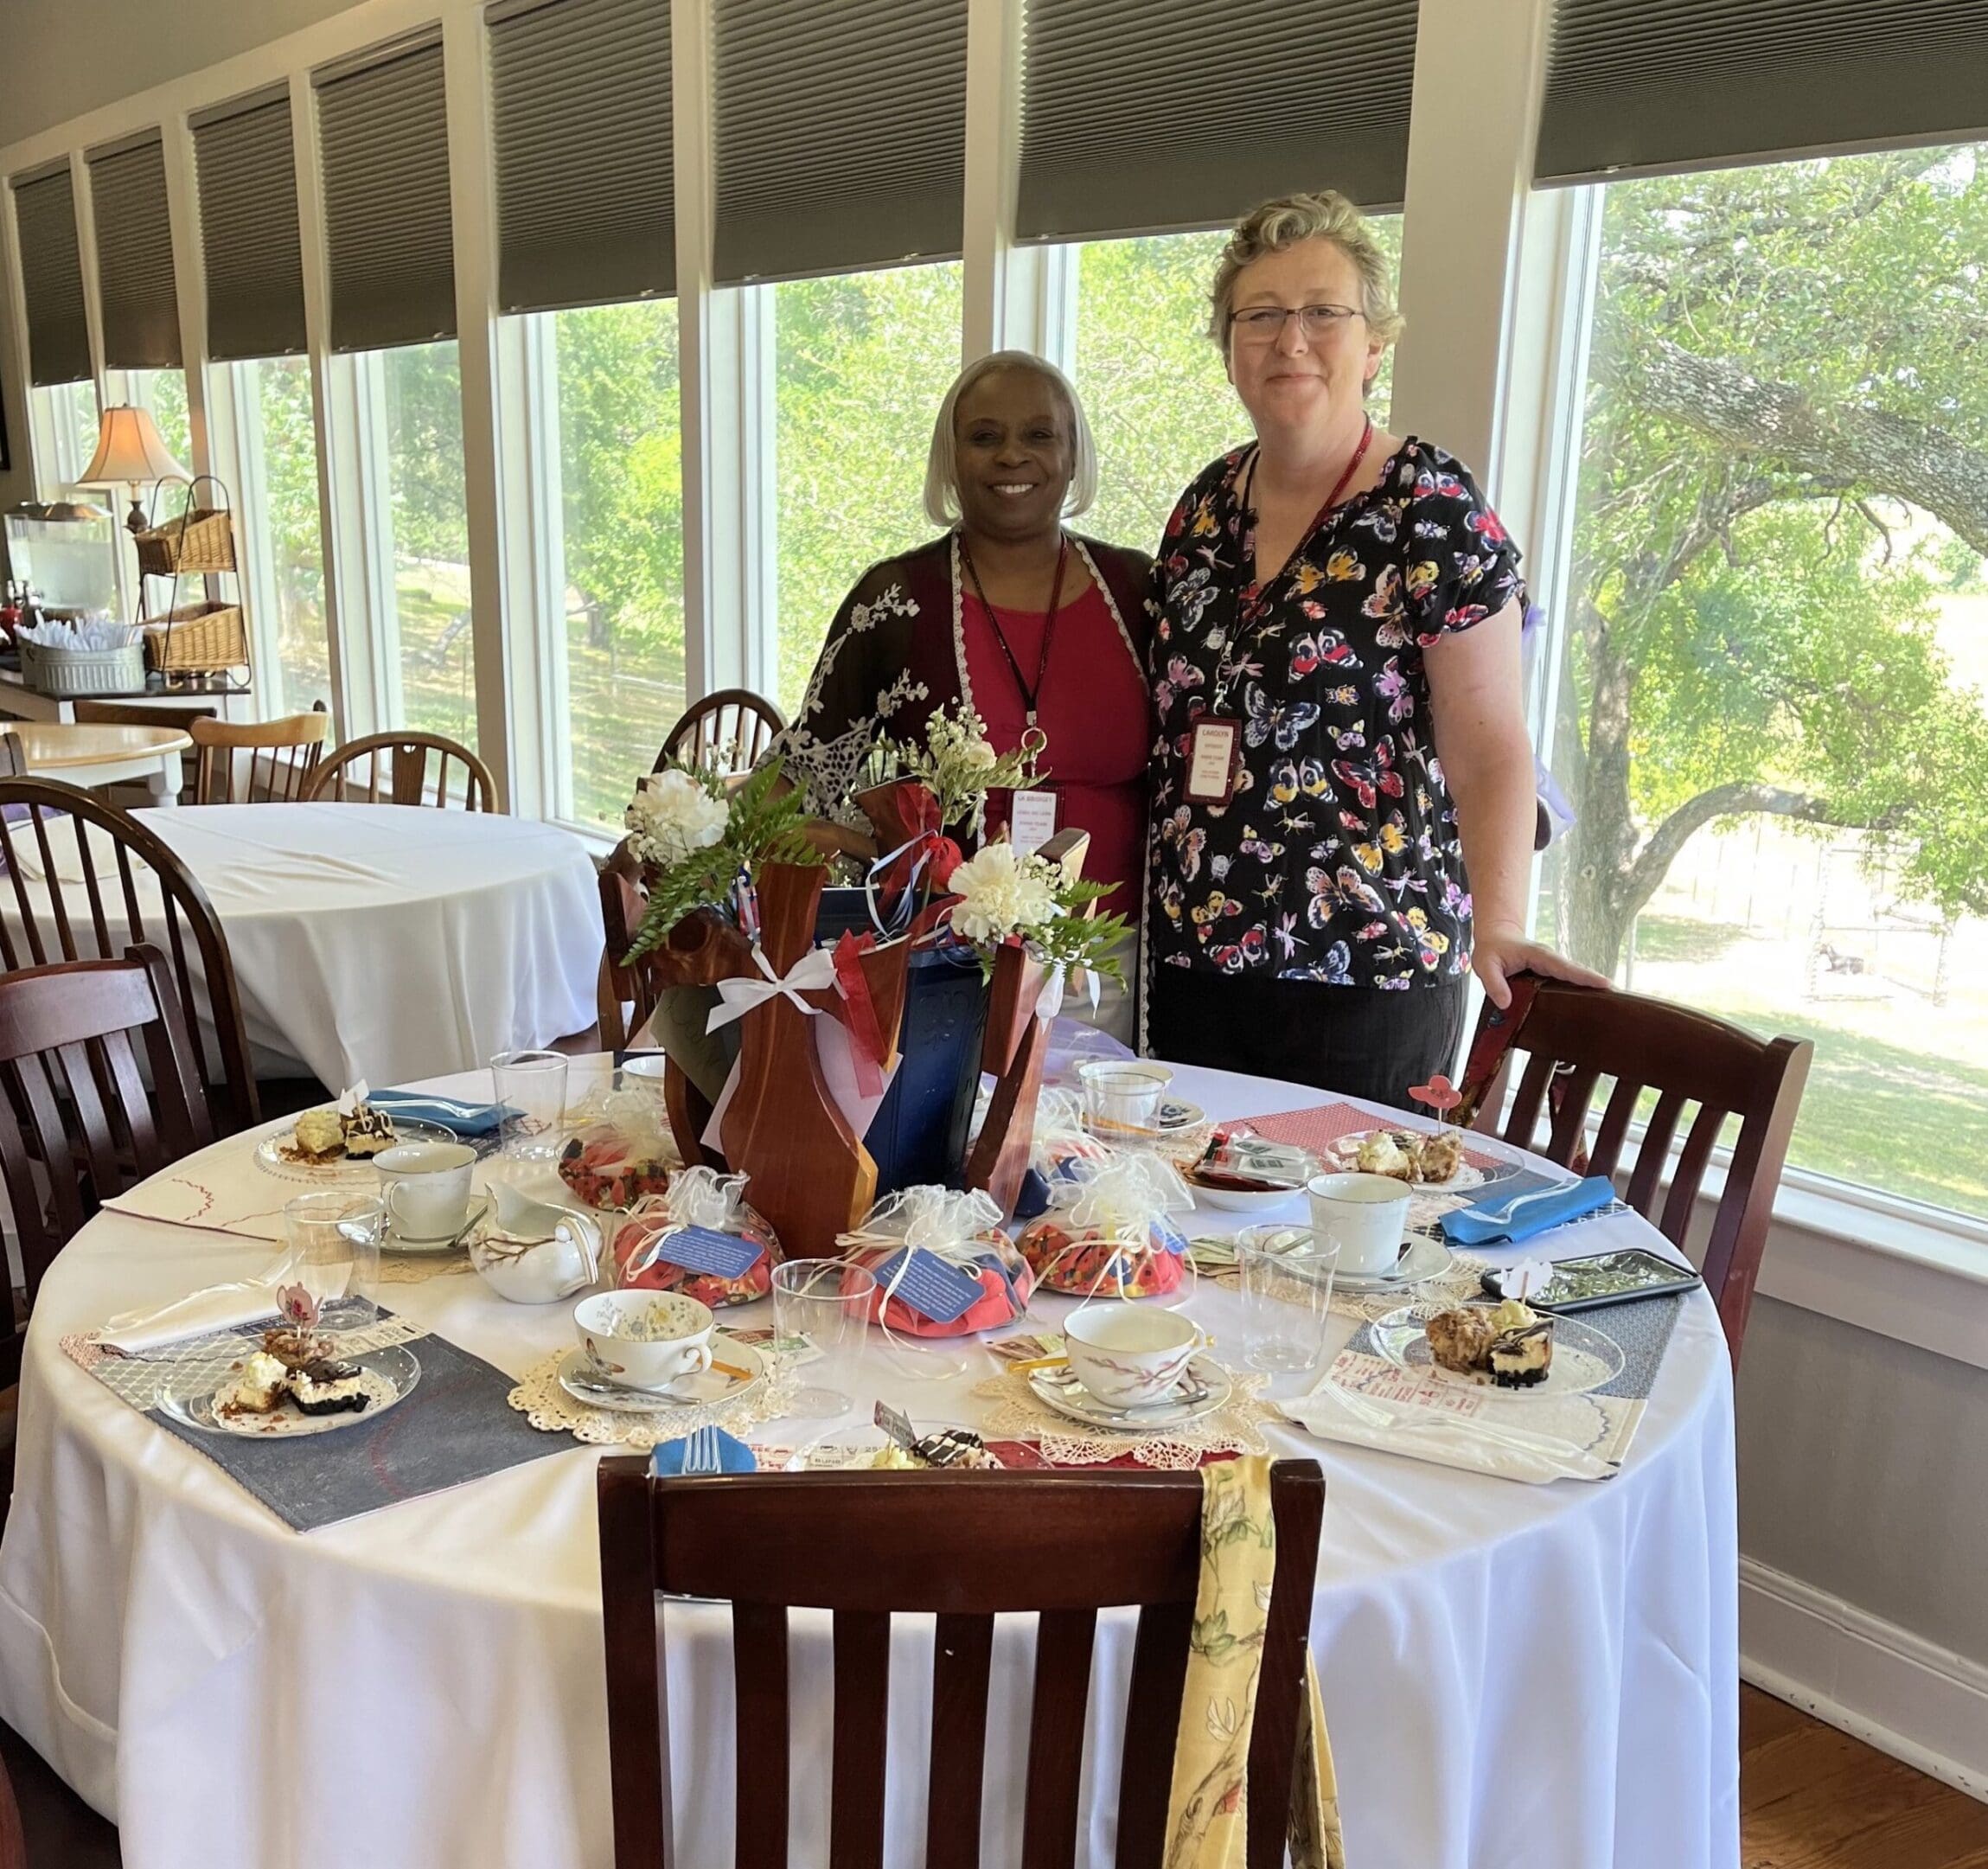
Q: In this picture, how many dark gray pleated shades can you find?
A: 8